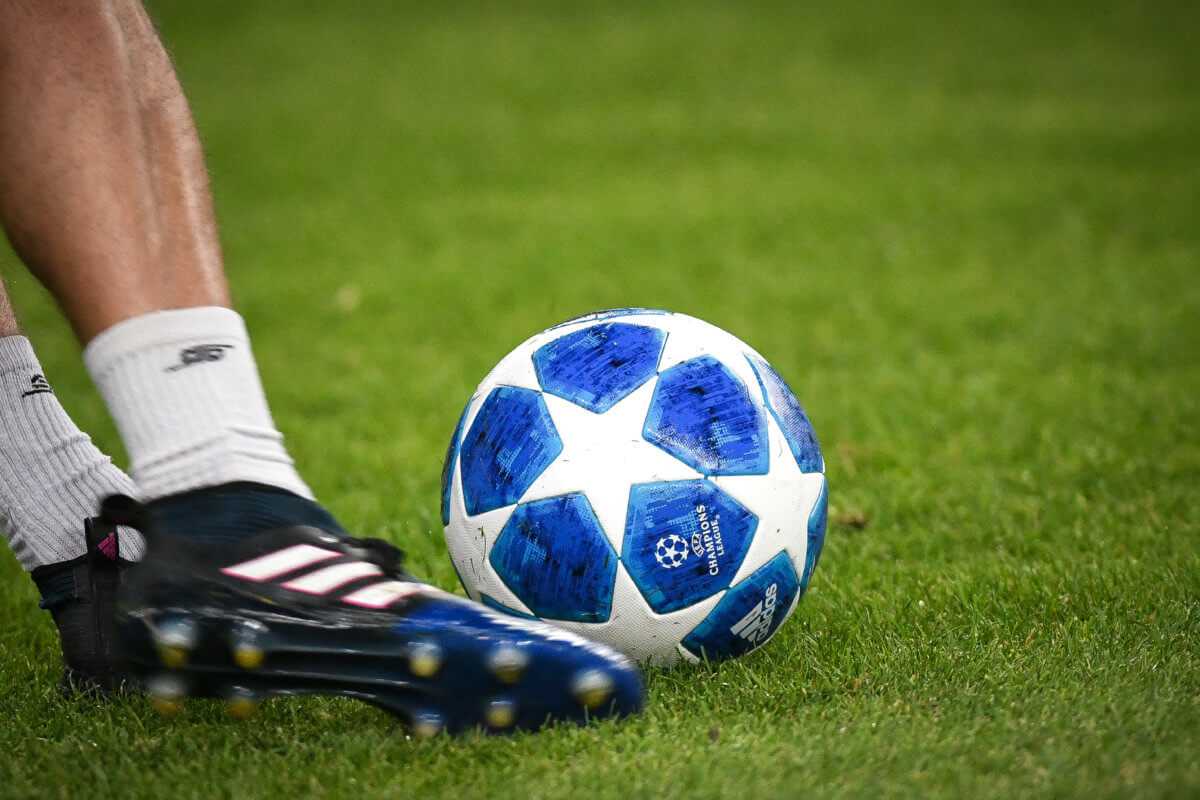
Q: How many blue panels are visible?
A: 11